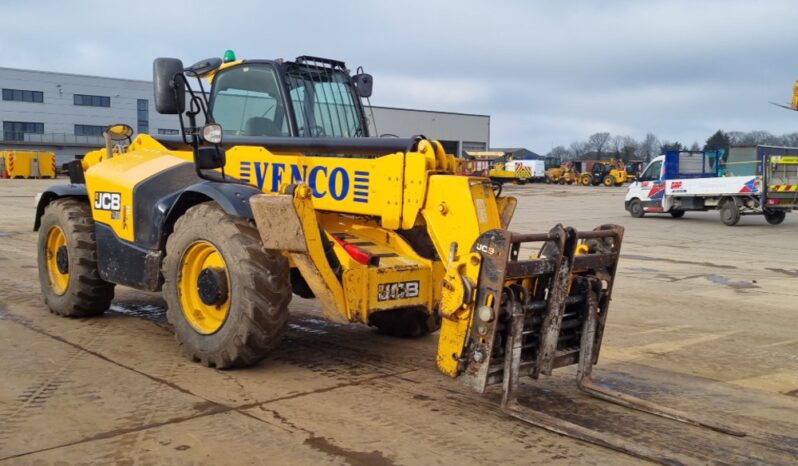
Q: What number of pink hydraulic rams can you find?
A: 0